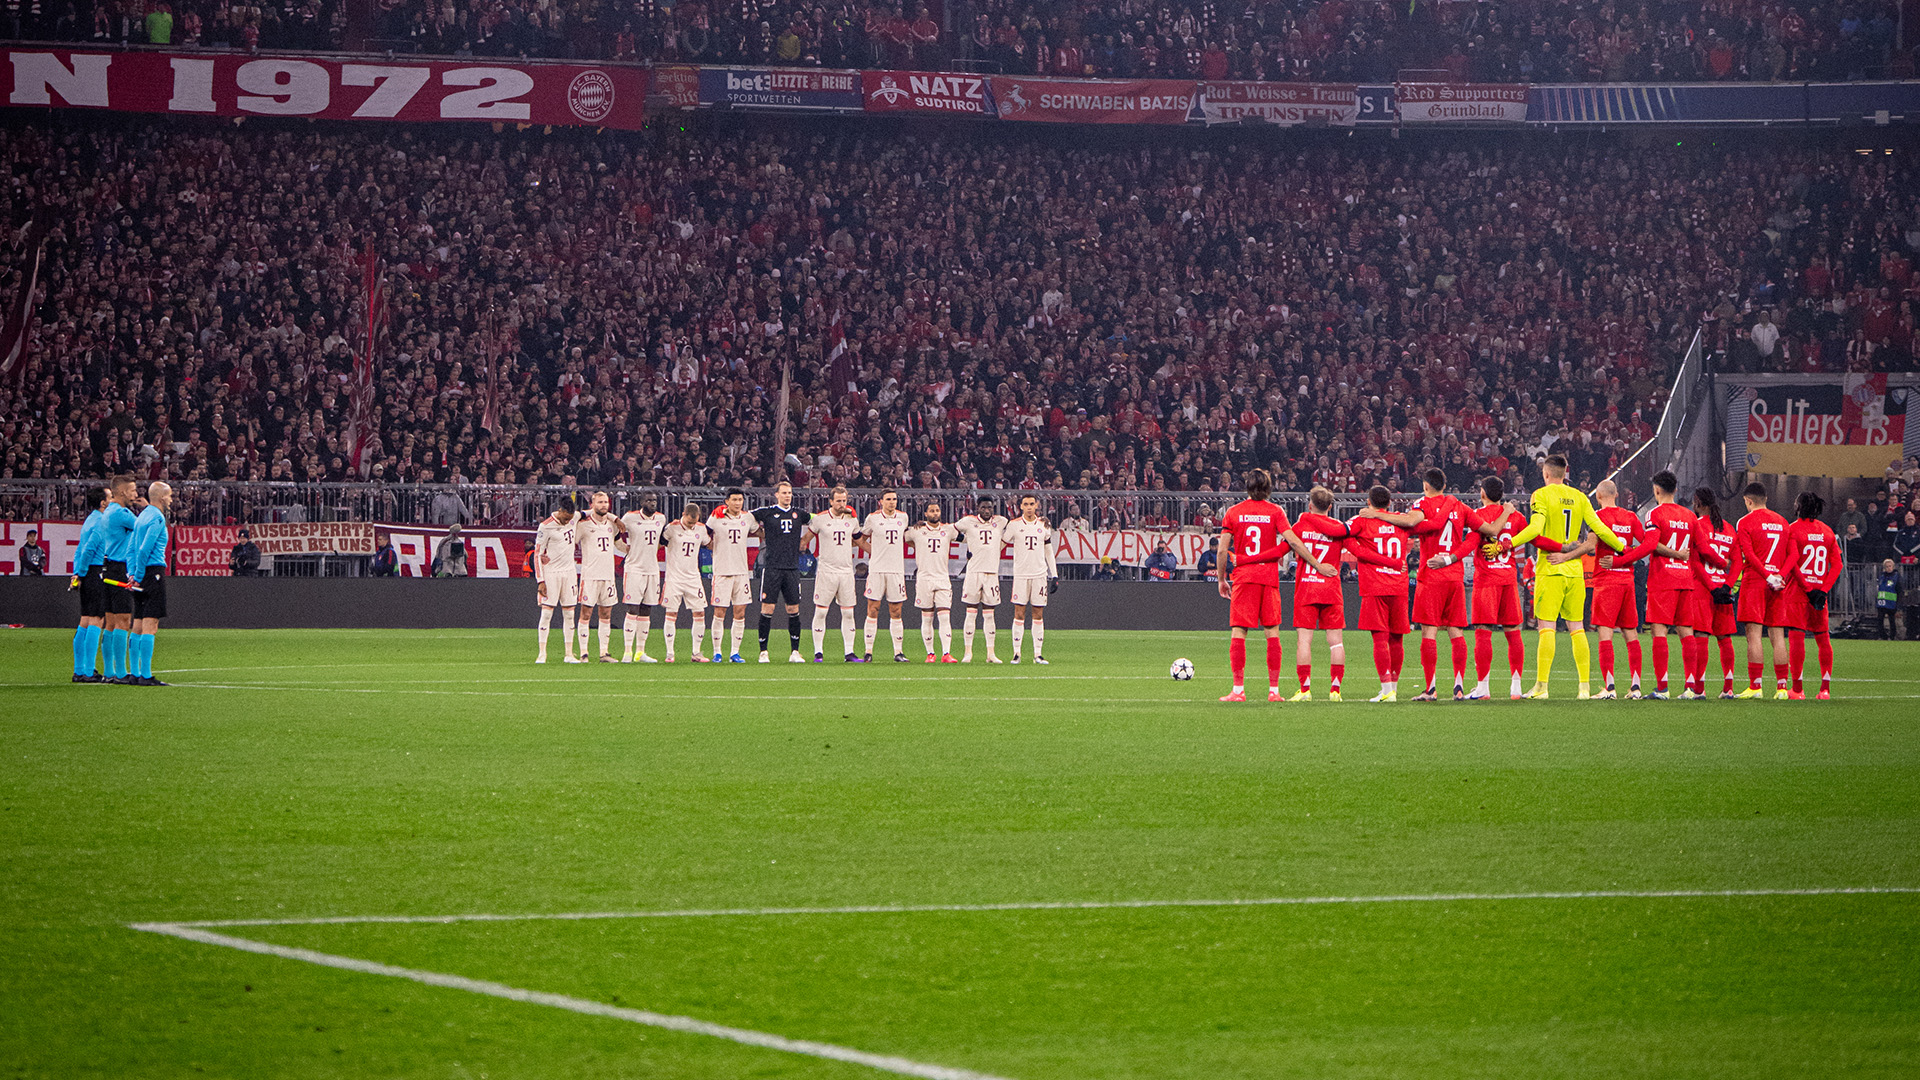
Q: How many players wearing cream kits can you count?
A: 10